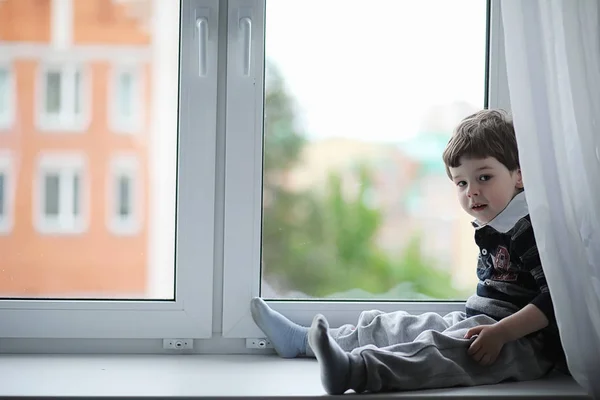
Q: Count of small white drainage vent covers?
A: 2